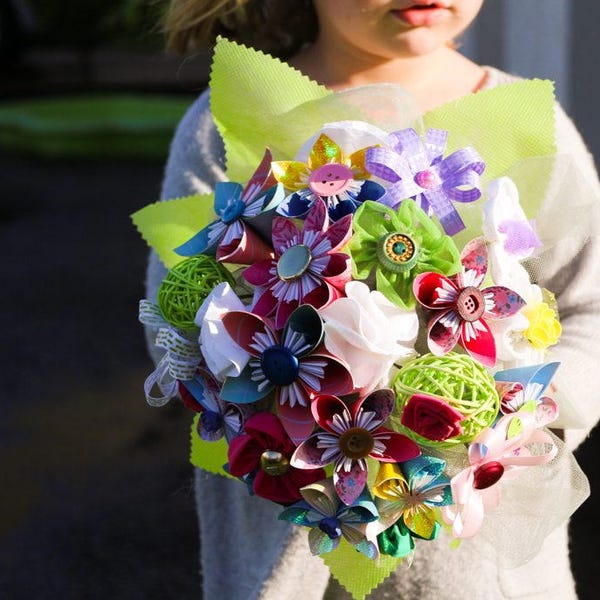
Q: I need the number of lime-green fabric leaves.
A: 5